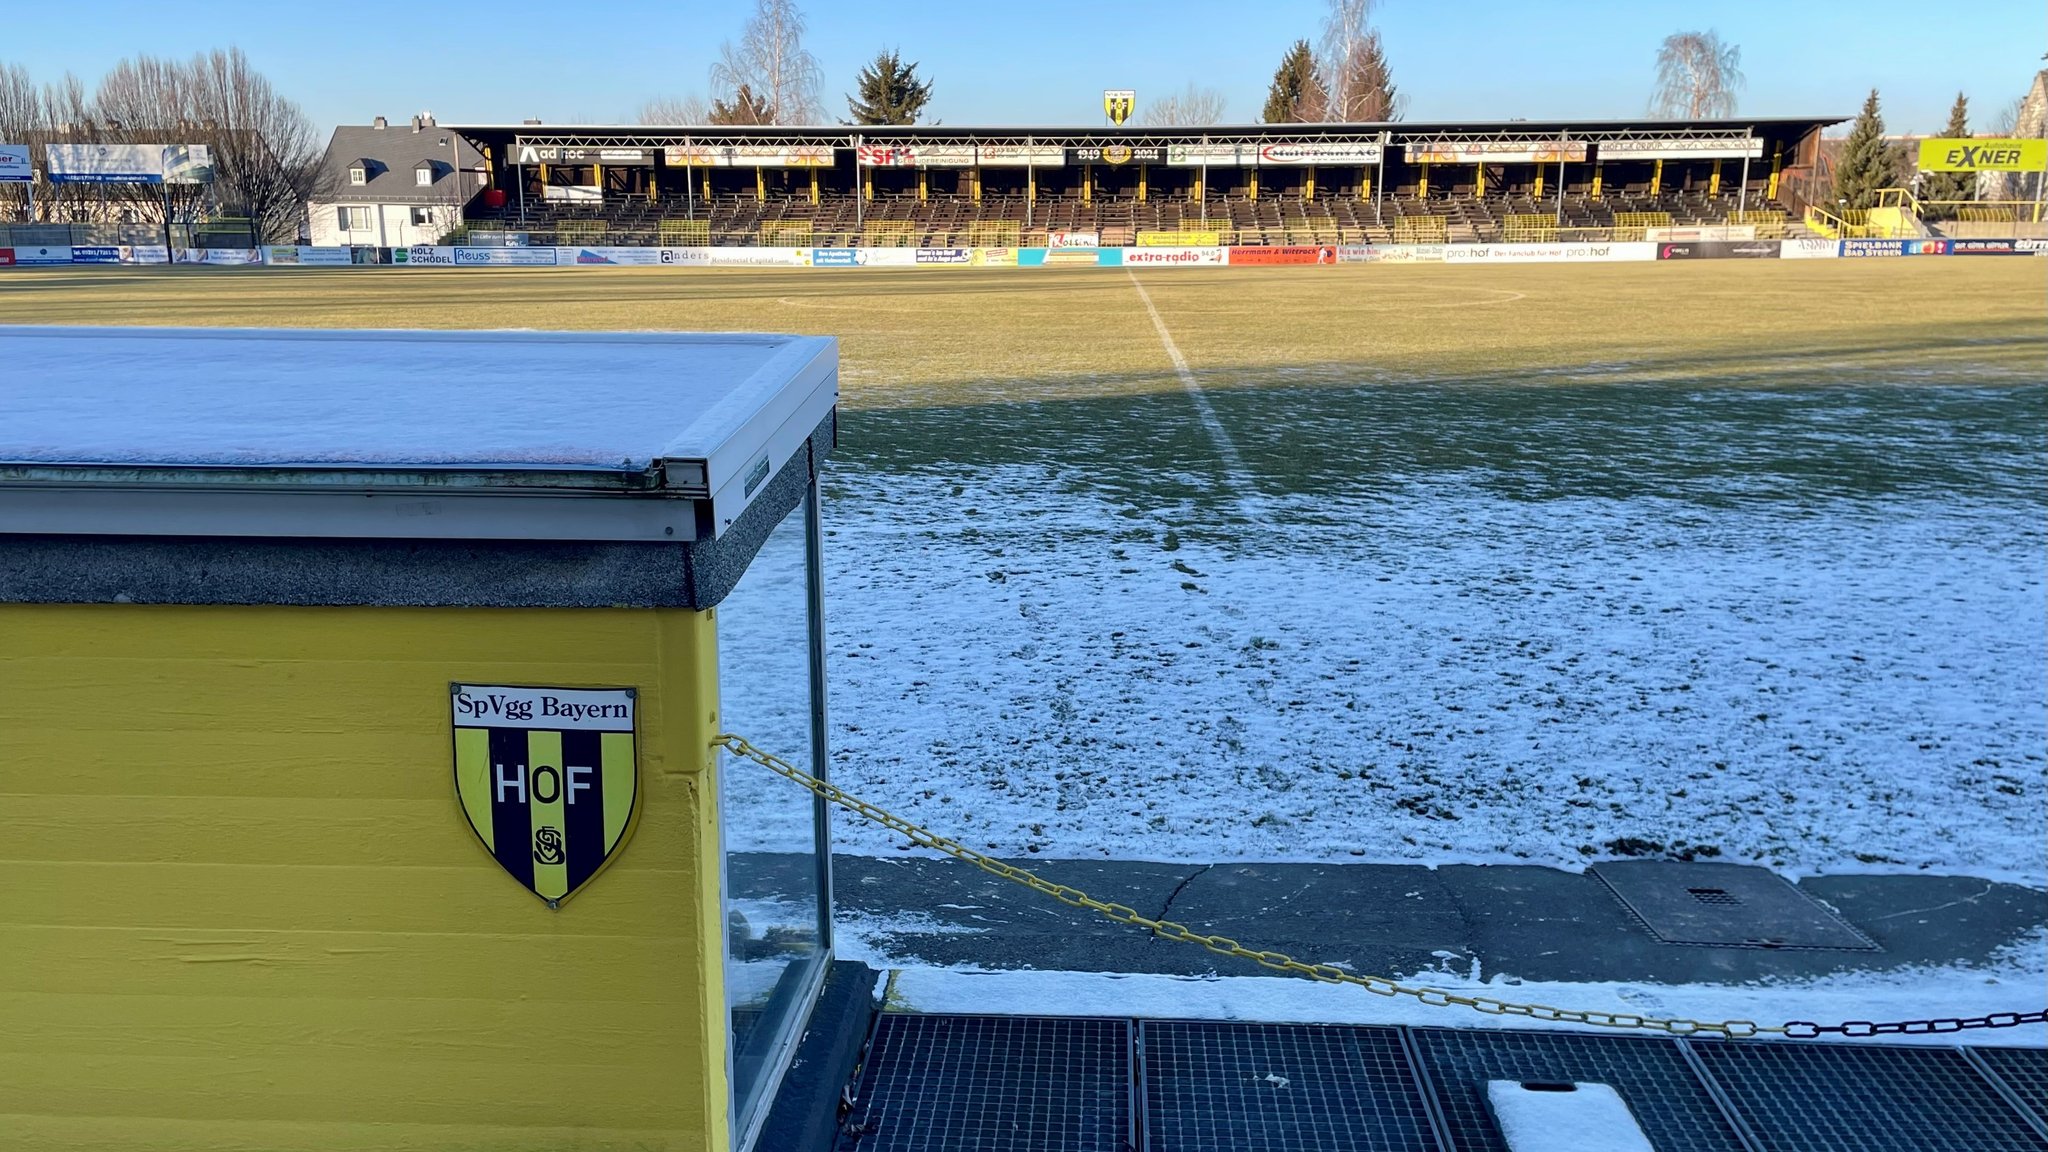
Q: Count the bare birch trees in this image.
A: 3